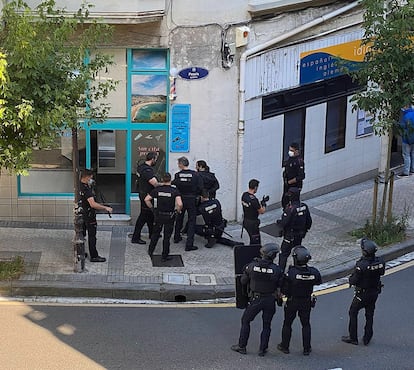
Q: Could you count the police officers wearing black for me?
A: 12